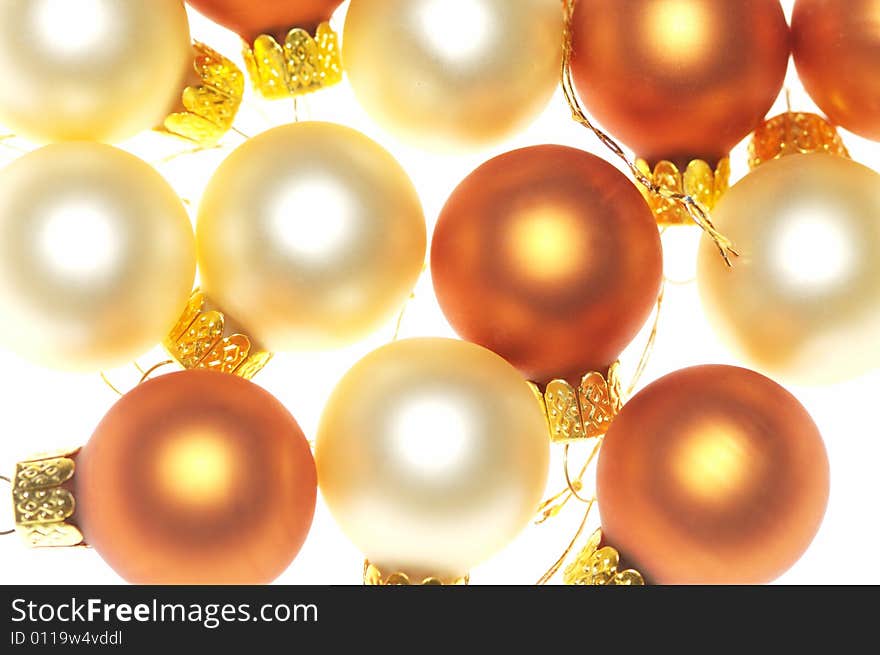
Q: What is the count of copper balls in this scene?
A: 6